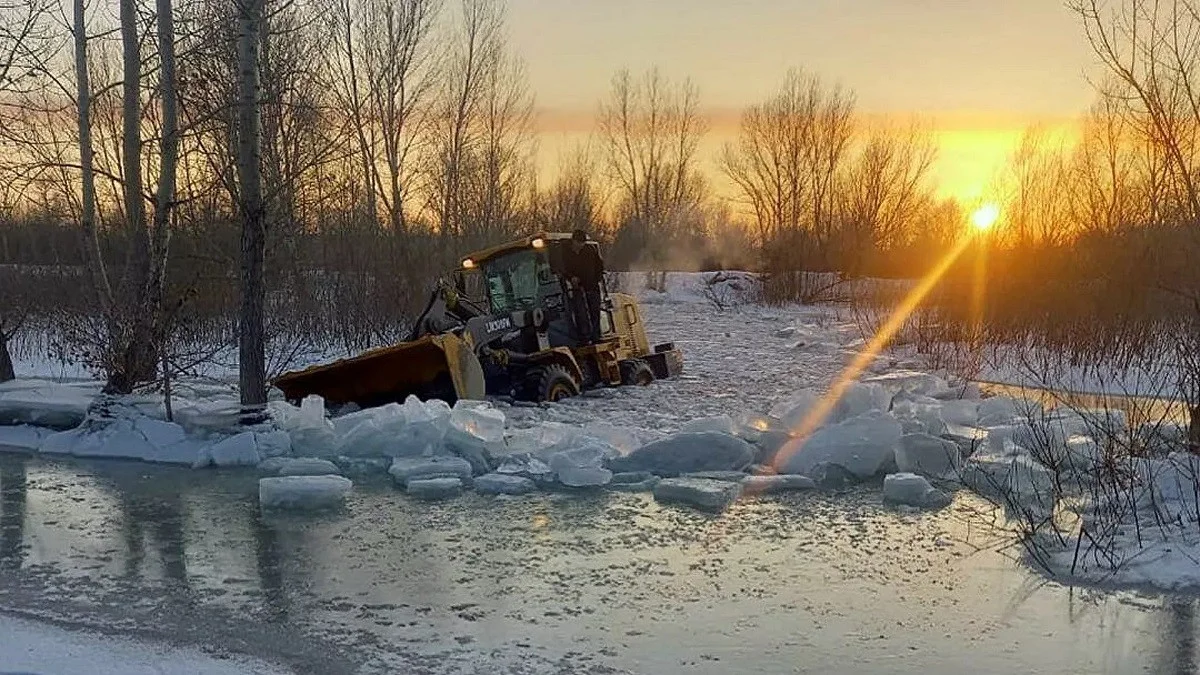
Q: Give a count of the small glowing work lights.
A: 2